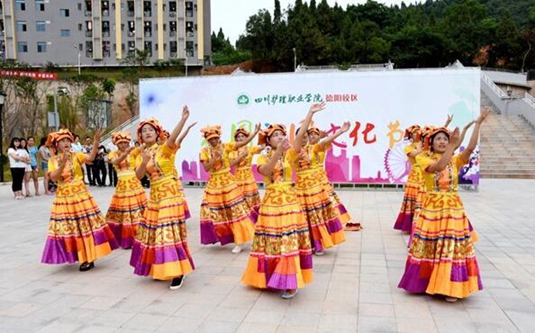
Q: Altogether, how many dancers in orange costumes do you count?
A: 12